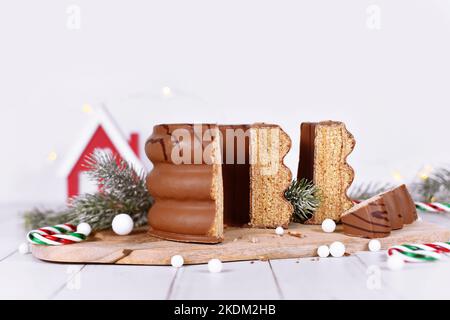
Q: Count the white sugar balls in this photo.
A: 11